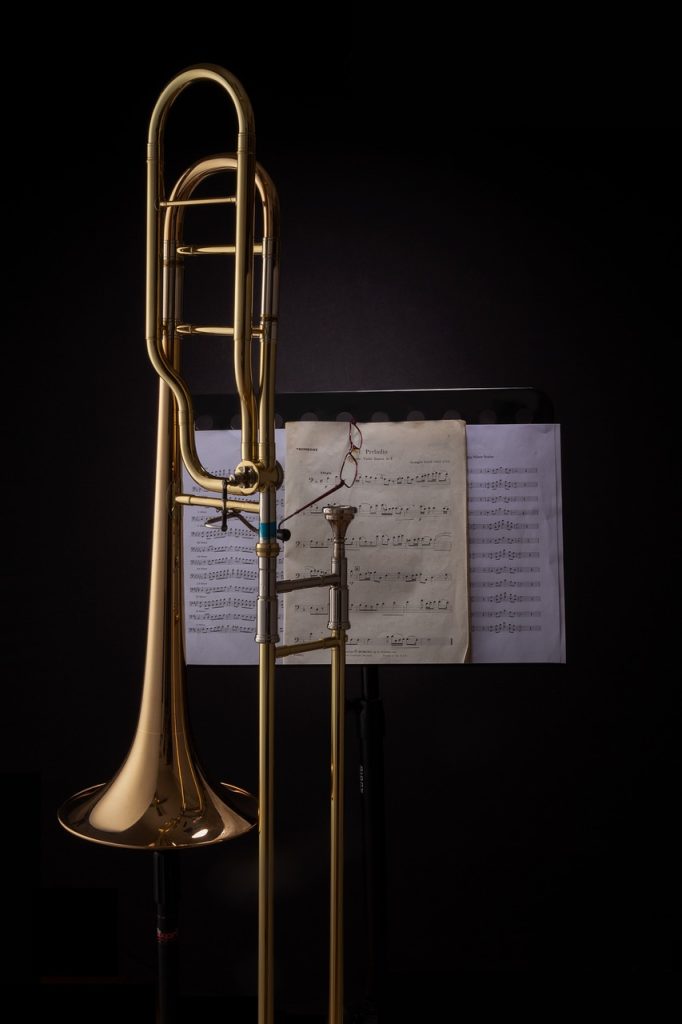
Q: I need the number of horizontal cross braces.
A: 6